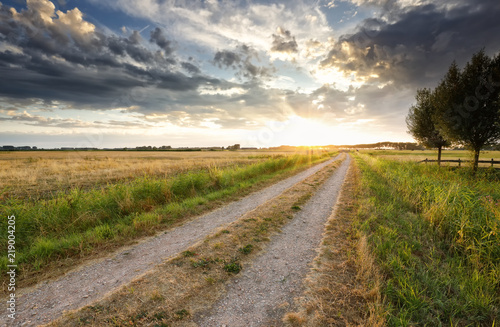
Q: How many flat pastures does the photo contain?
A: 2